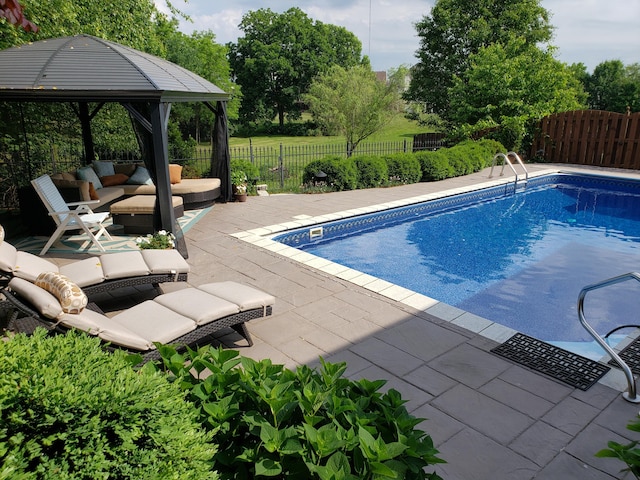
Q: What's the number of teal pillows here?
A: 3